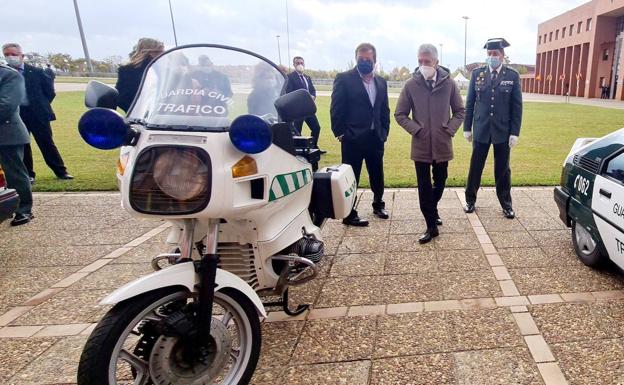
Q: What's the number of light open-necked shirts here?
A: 1